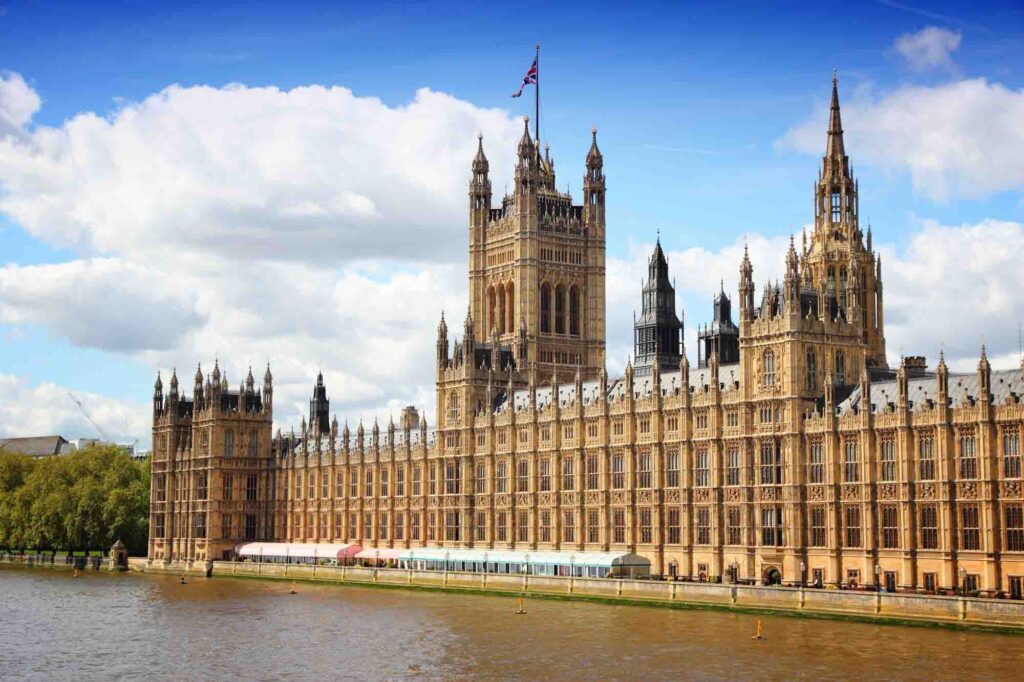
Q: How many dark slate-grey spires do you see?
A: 3